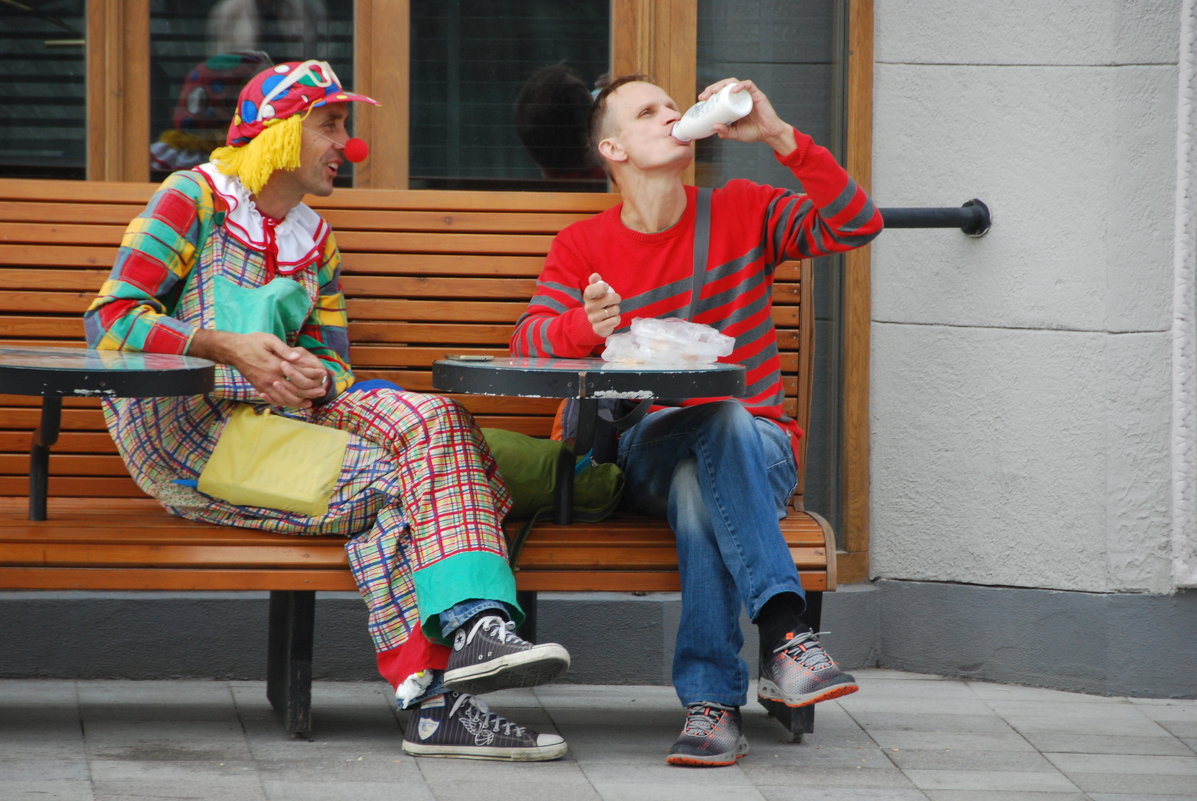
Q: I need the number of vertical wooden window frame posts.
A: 4